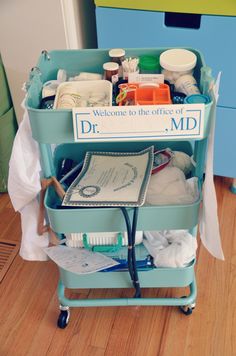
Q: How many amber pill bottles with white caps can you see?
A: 2